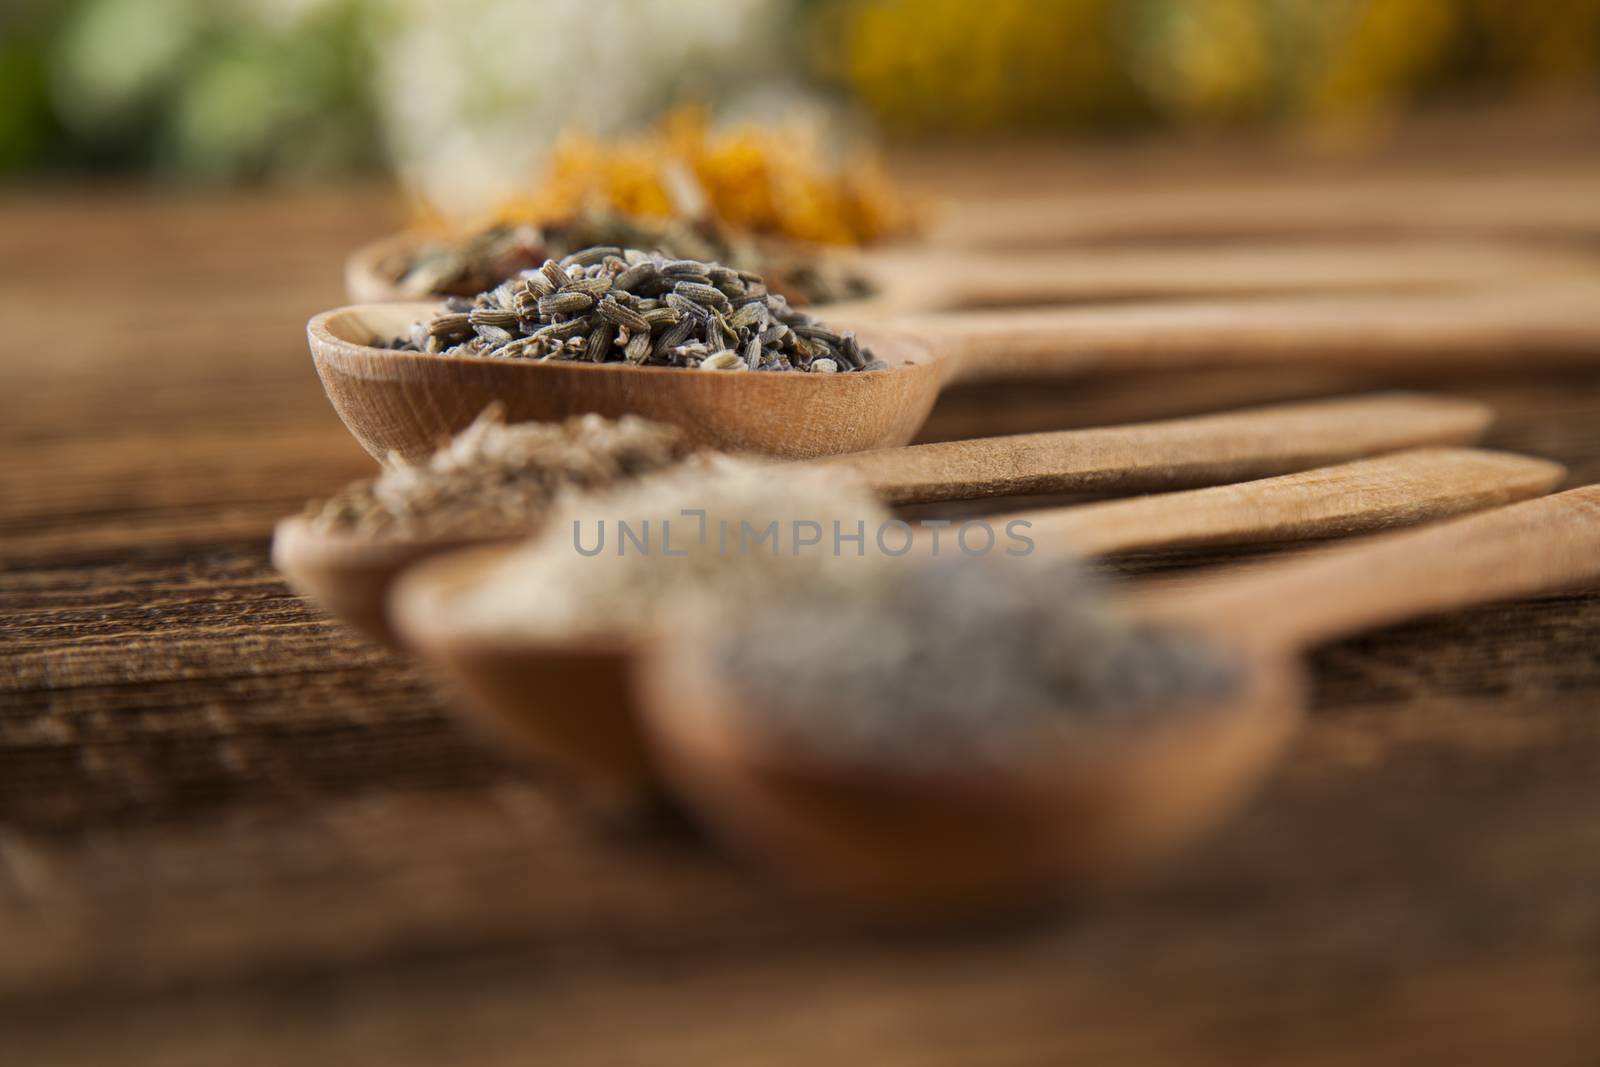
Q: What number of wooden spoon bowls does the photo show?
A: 6